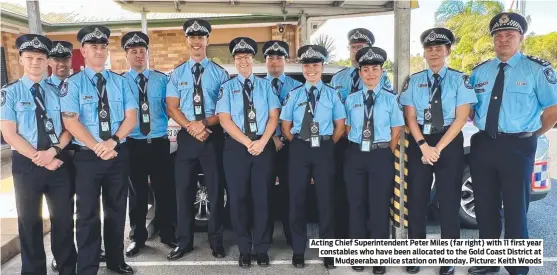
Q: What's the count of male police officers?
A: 8